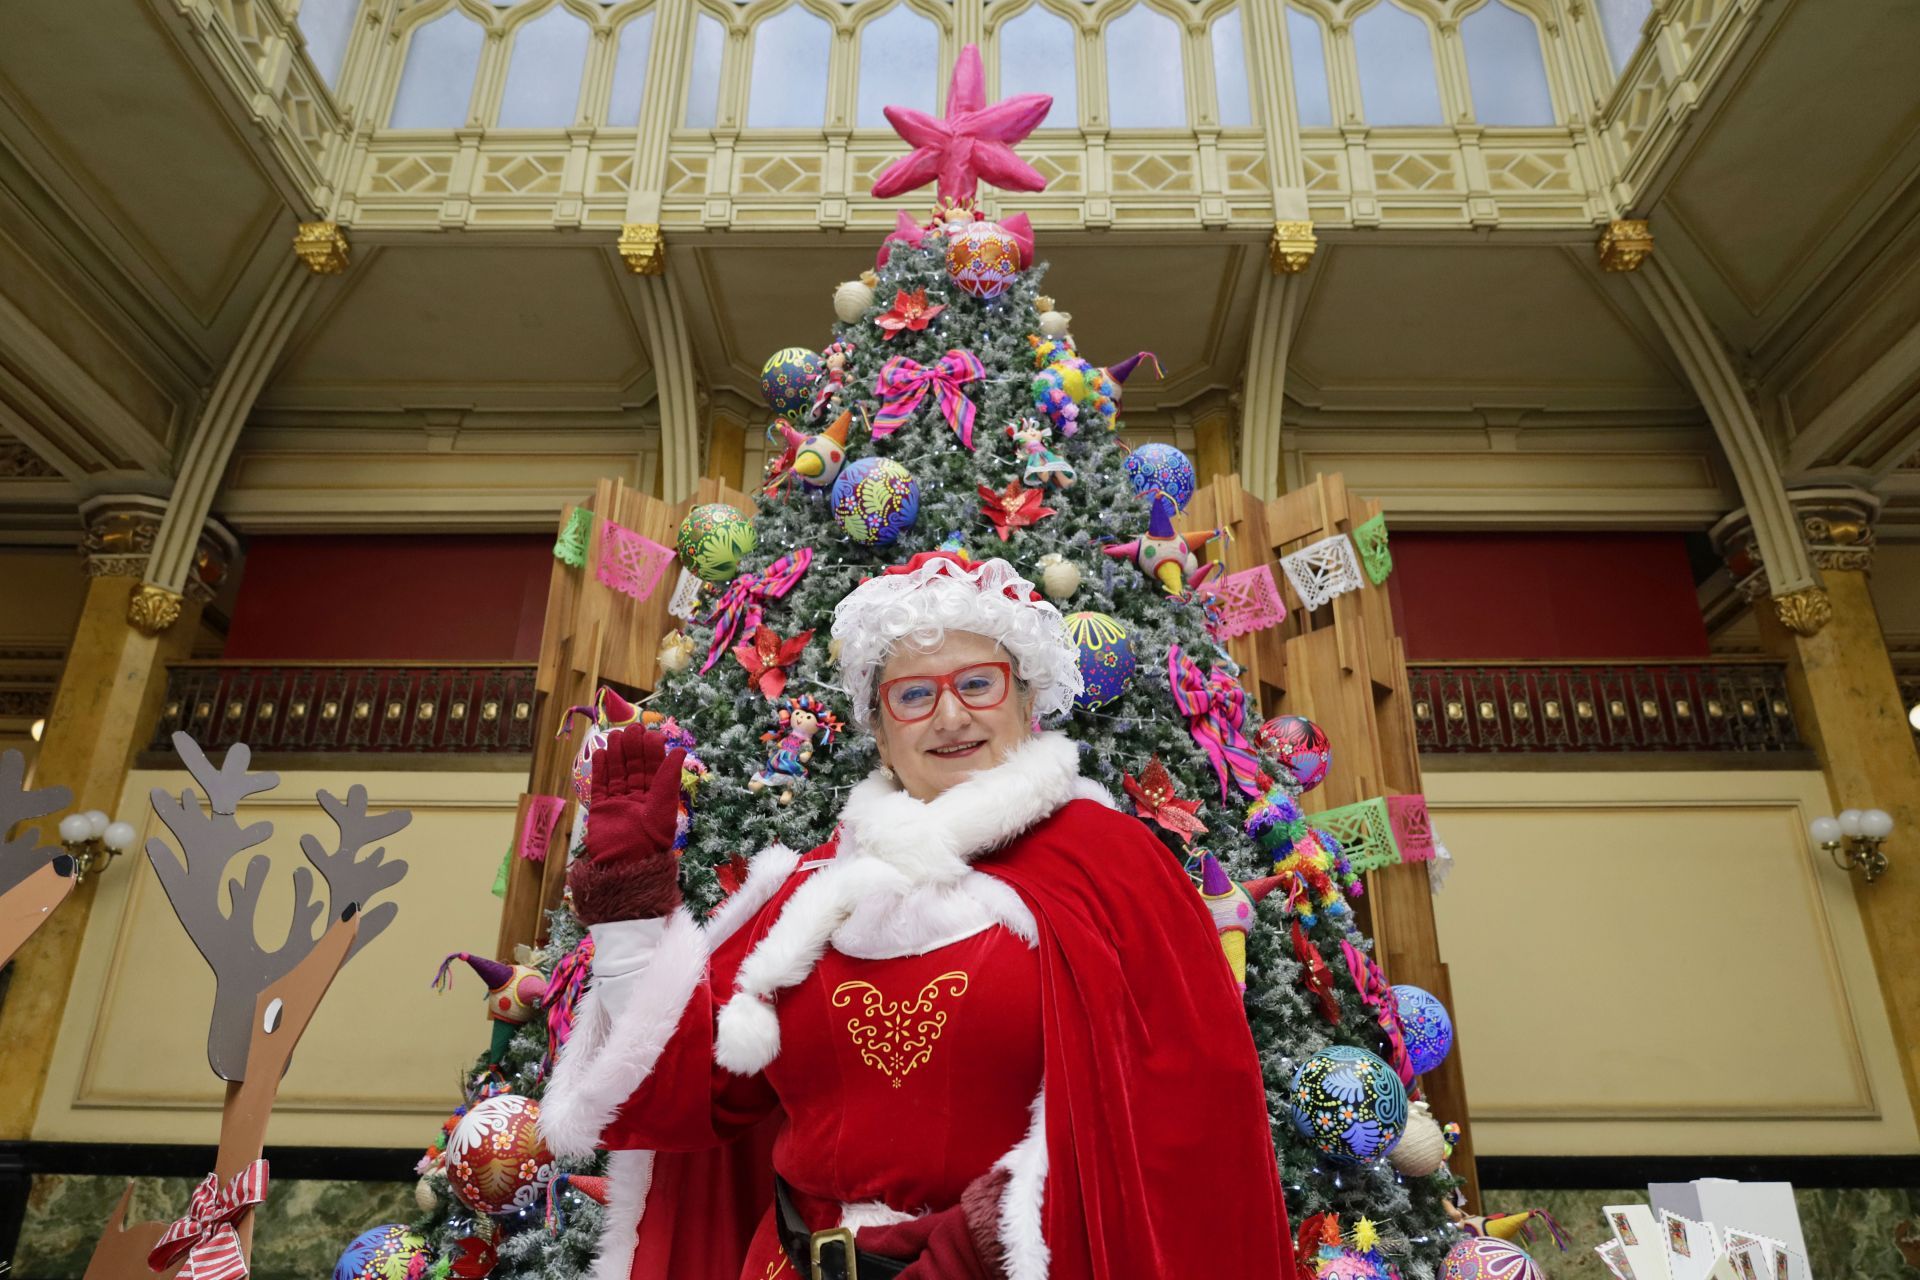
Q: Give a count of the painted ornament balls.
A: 13